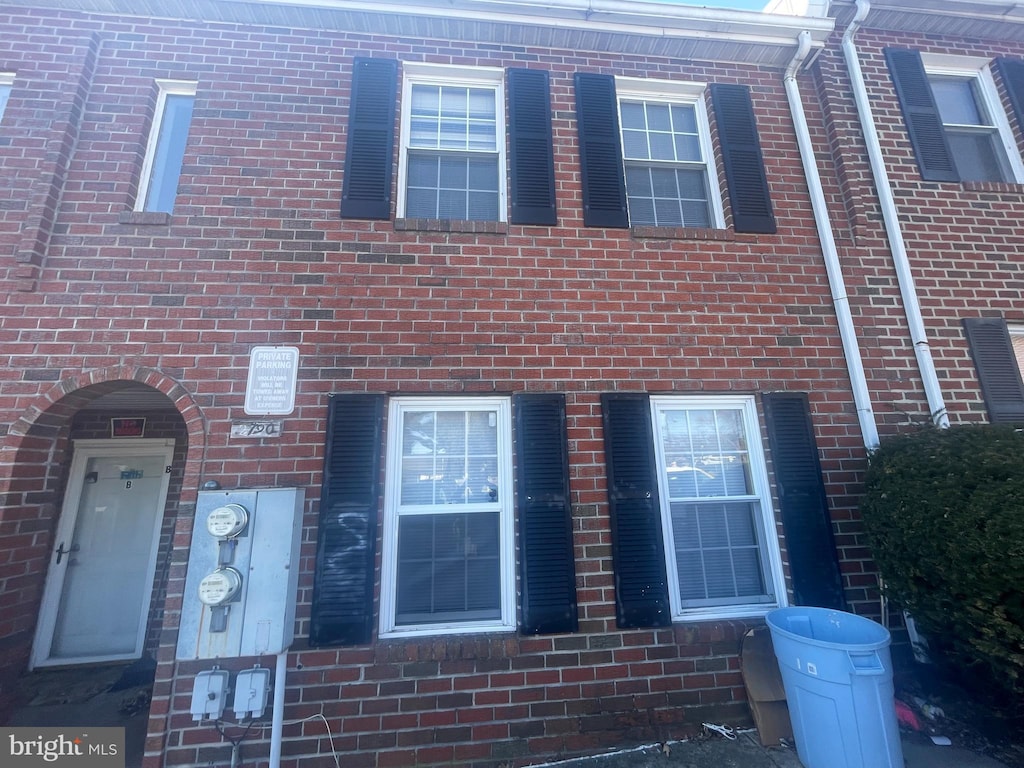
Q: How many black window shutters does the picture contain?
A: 11